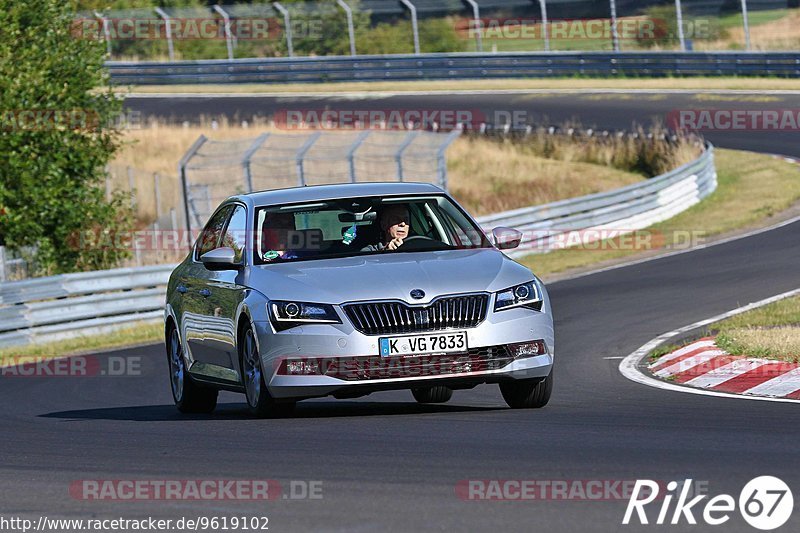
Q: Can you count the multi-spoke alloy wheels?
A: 2